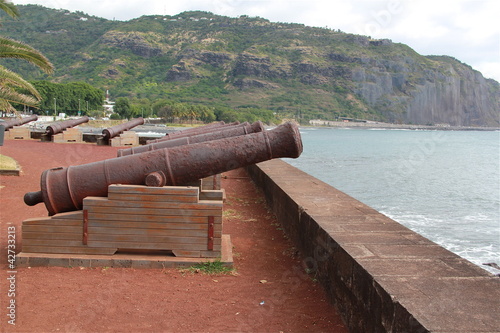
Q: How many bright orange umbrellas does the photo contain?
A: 0